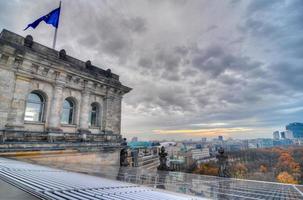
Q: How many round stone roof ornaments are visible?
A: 4